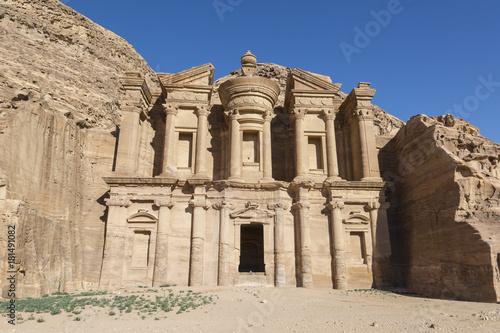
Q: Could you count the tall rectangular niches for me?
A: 5